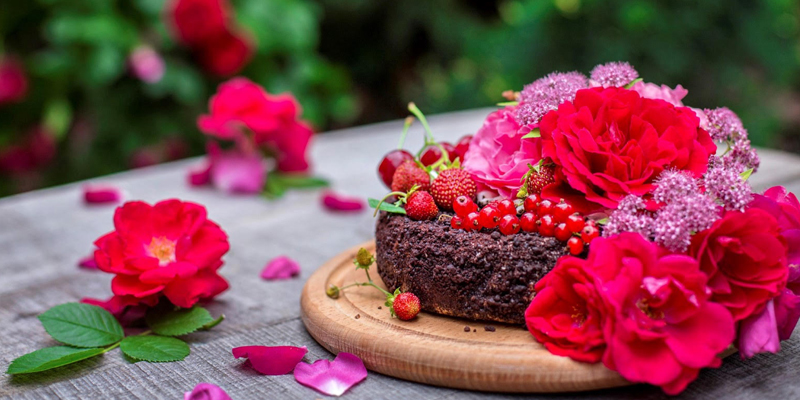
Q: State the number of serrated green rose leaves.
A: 4